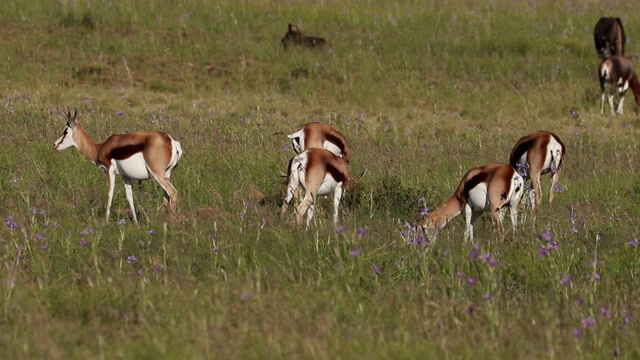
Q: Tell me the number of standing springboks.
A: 5